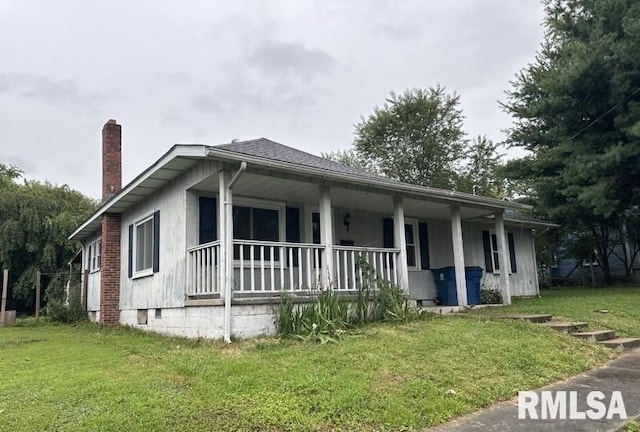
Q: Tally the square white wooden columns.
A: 5